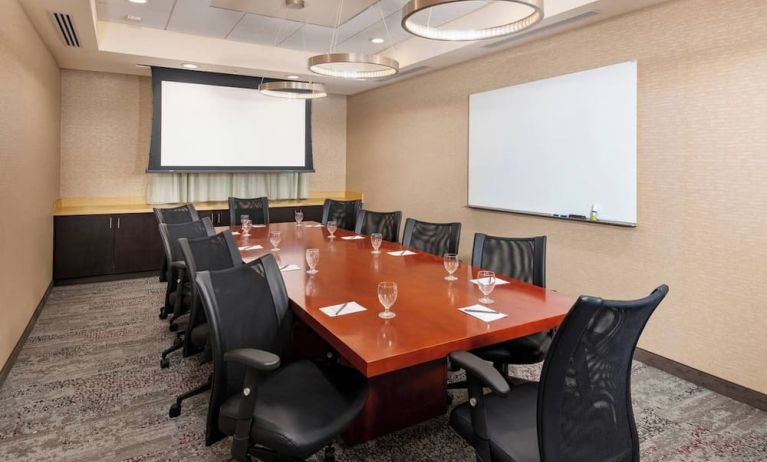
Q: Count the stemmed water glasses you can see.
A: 10